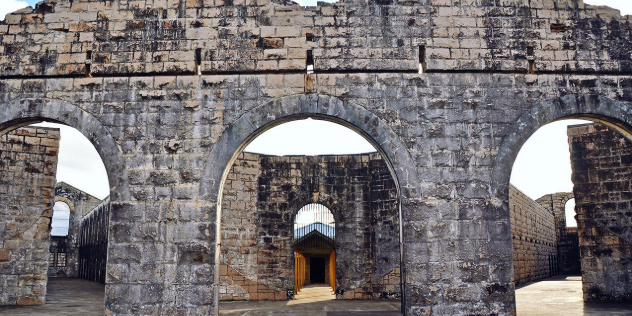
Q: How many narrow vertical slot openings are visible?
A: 5